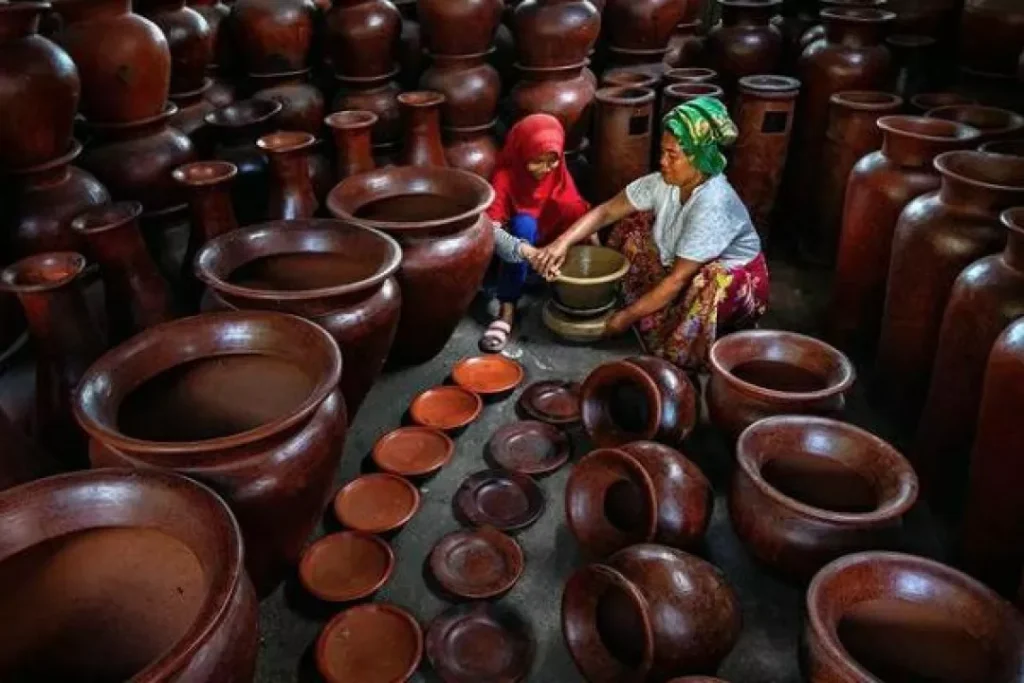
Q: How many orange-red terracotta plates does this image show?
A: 6